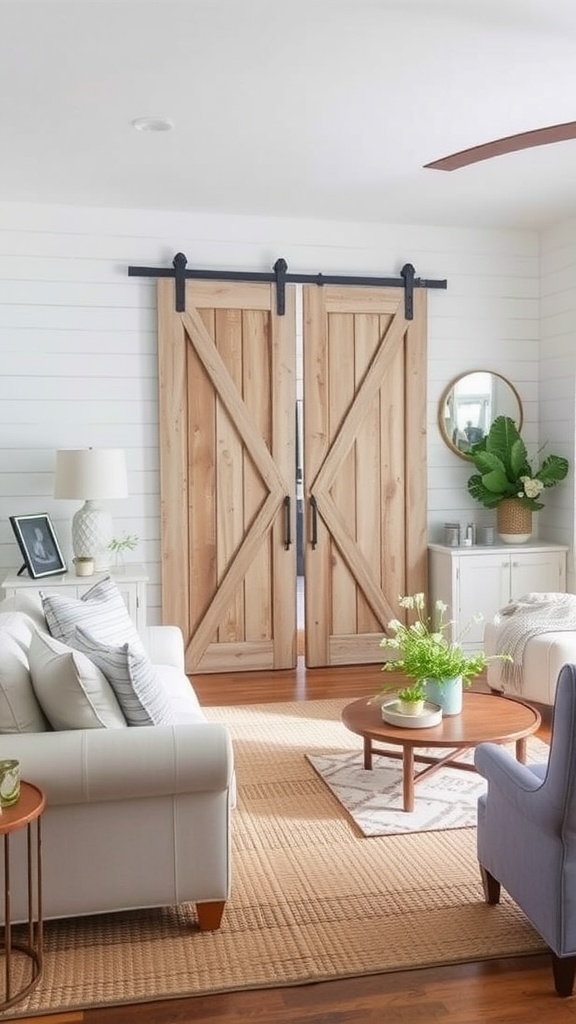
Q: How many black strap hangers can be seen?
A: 3